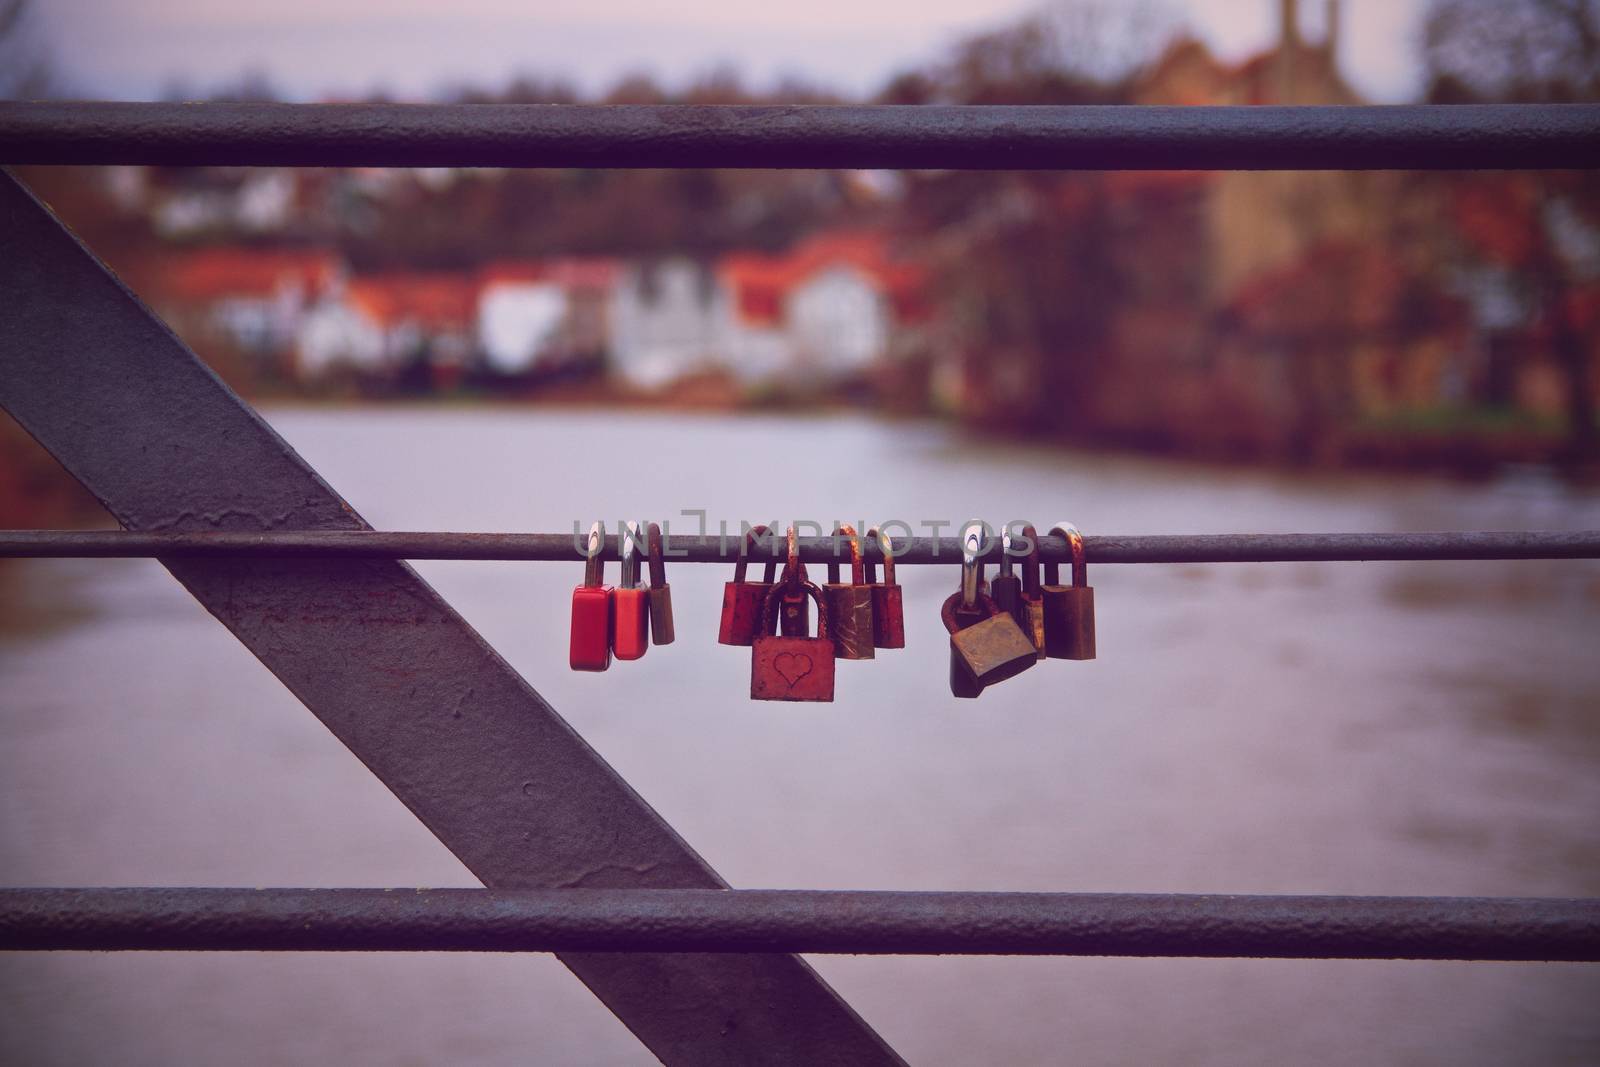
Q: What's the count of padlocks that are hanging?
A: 13